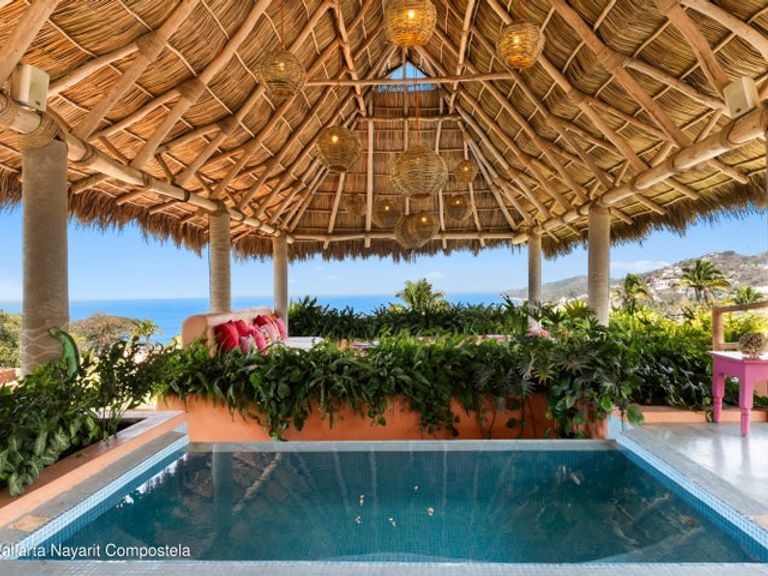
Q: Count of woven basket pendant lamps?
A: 10